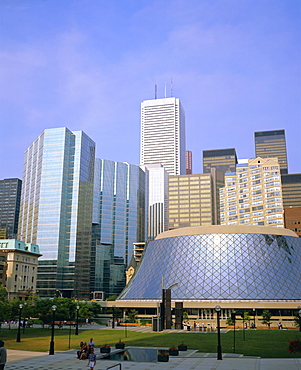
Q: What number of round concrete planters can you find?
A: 5